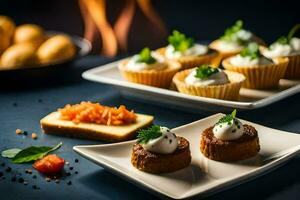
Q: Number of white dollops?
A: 8